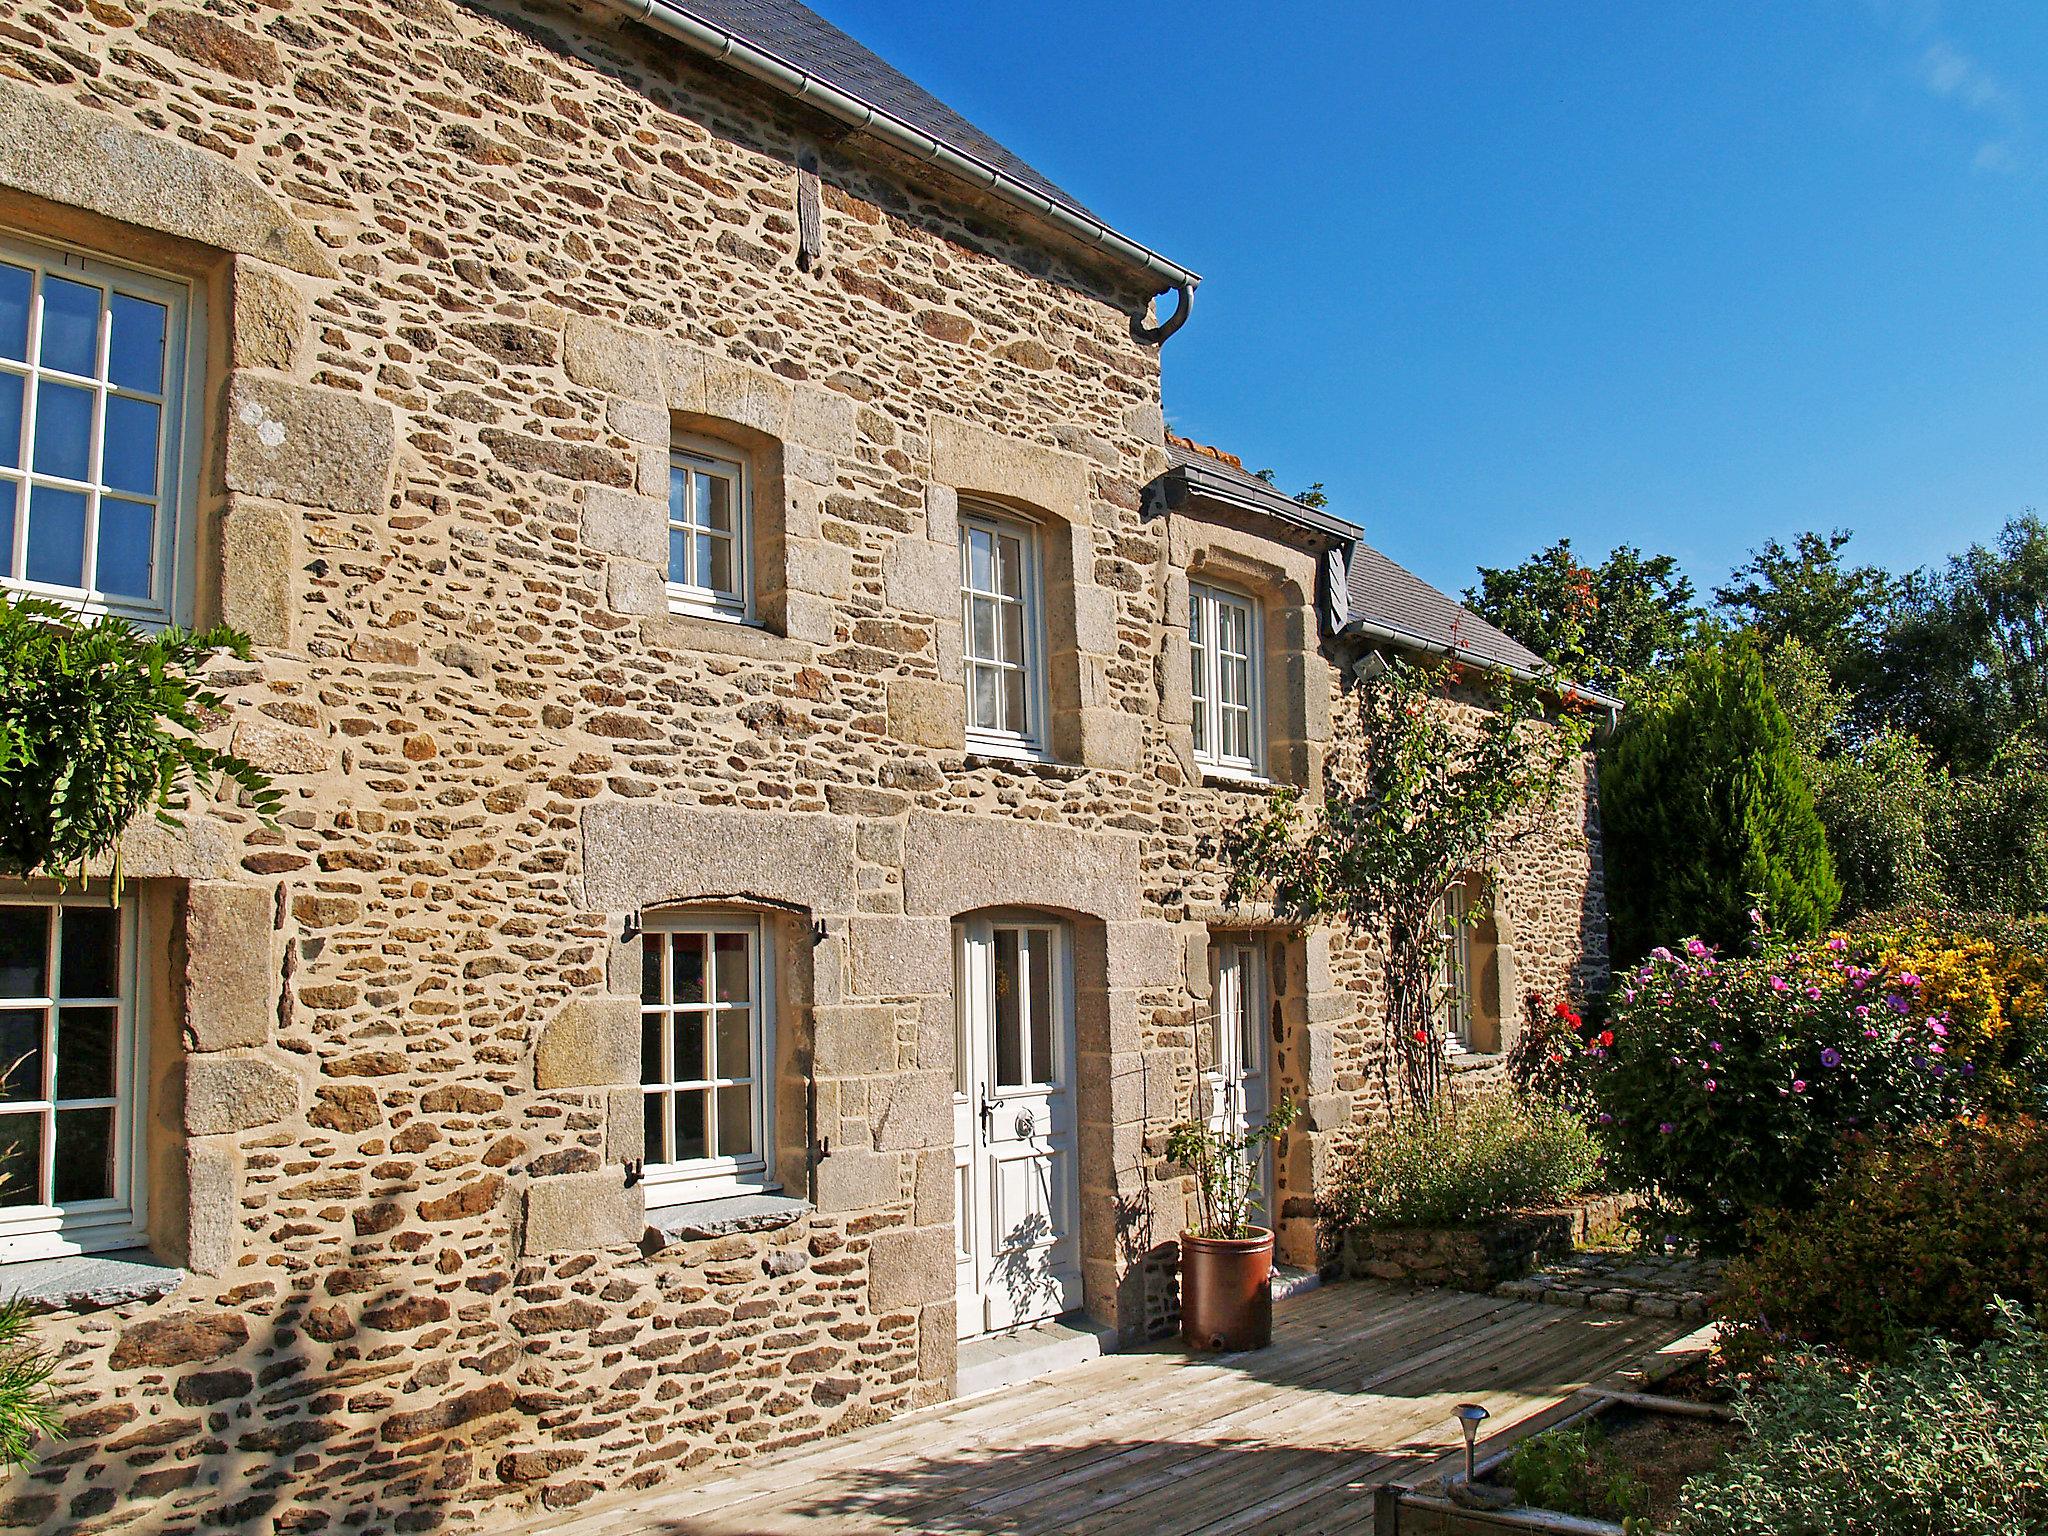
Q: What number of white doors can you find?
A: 2